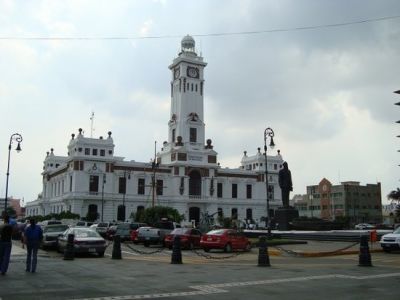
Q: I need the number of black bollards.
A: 5